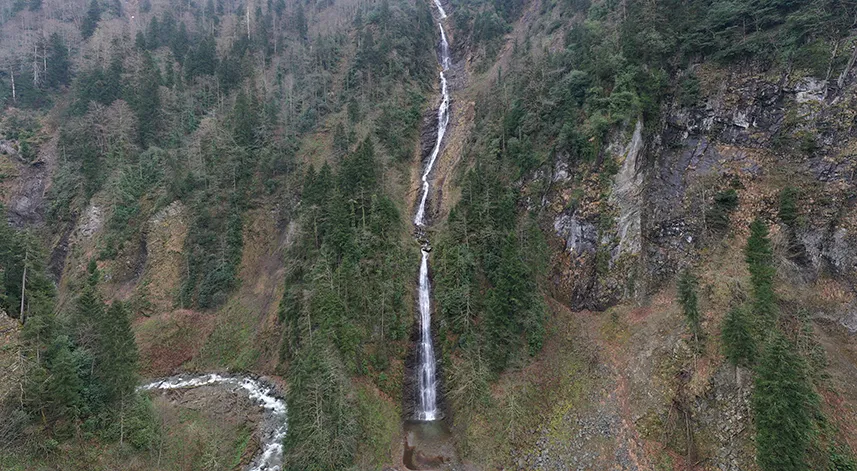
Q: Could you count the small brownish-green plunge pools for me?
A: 1